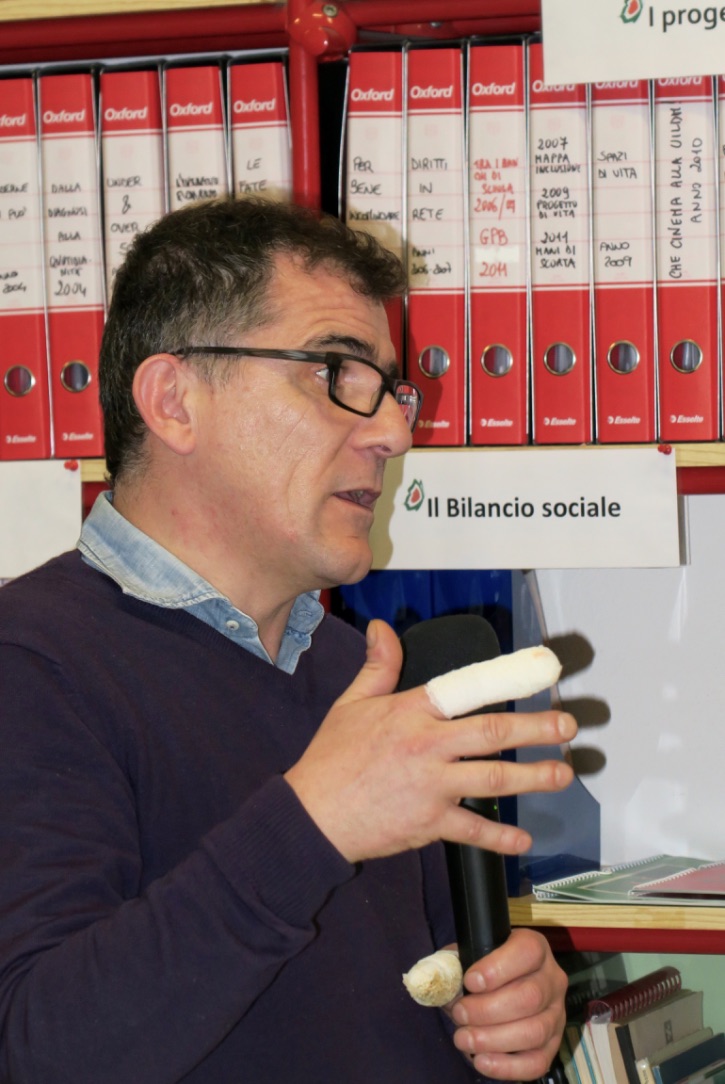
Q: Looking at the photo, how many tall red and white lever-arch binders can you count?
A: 12